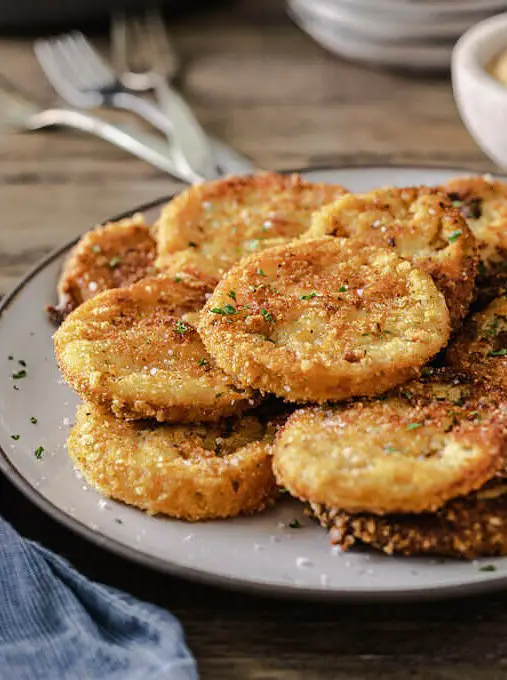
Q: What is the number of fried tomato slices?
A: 10